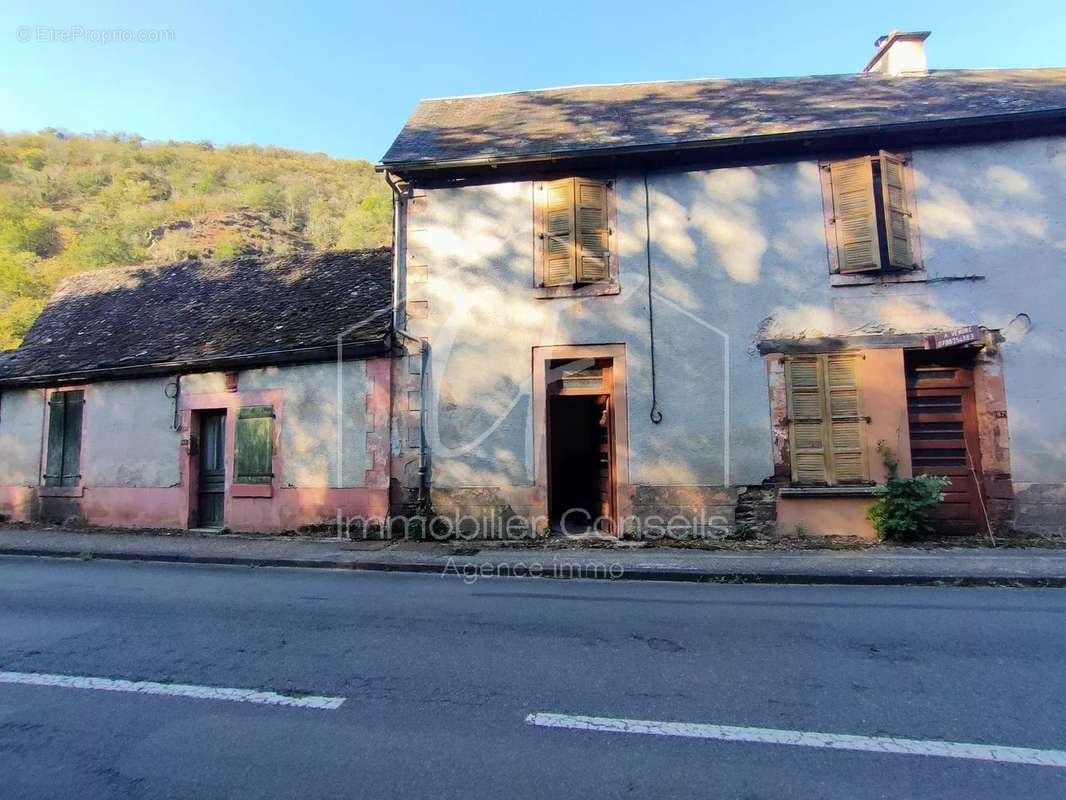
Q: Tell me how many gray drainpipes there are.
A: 1